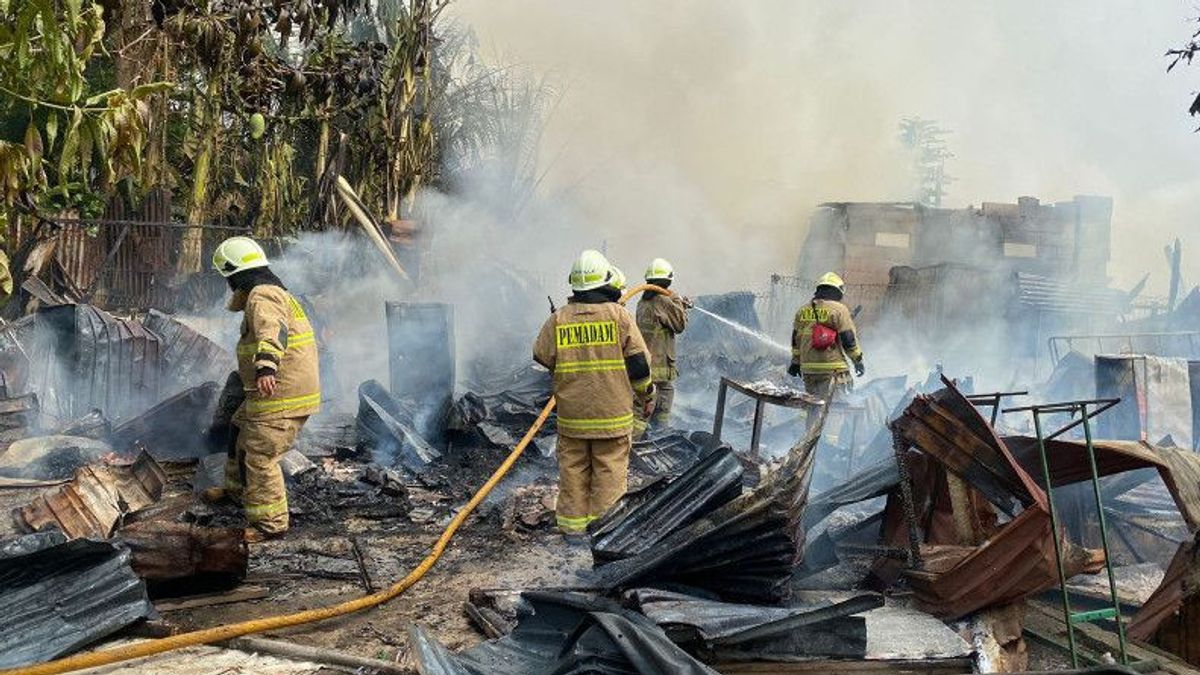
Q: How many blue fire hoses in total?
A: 0